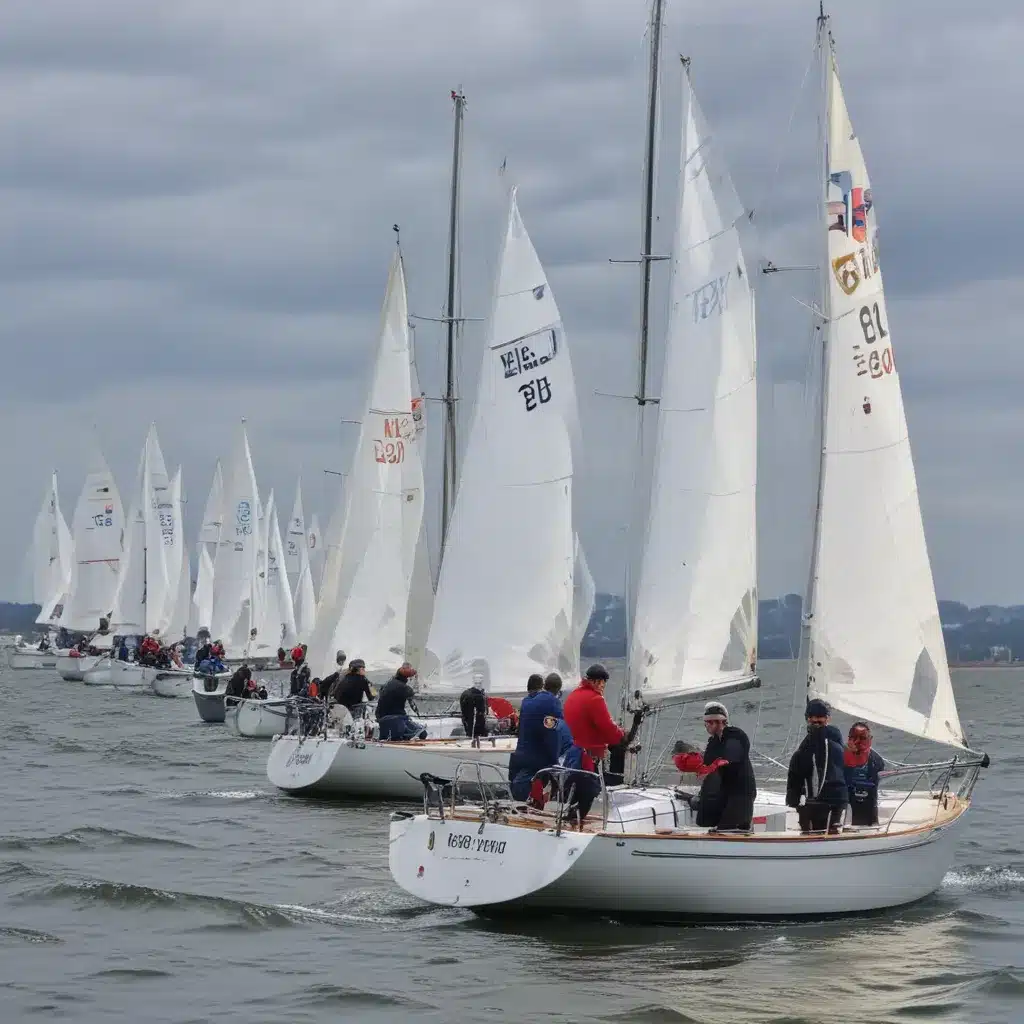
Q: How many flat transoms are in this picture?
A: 2